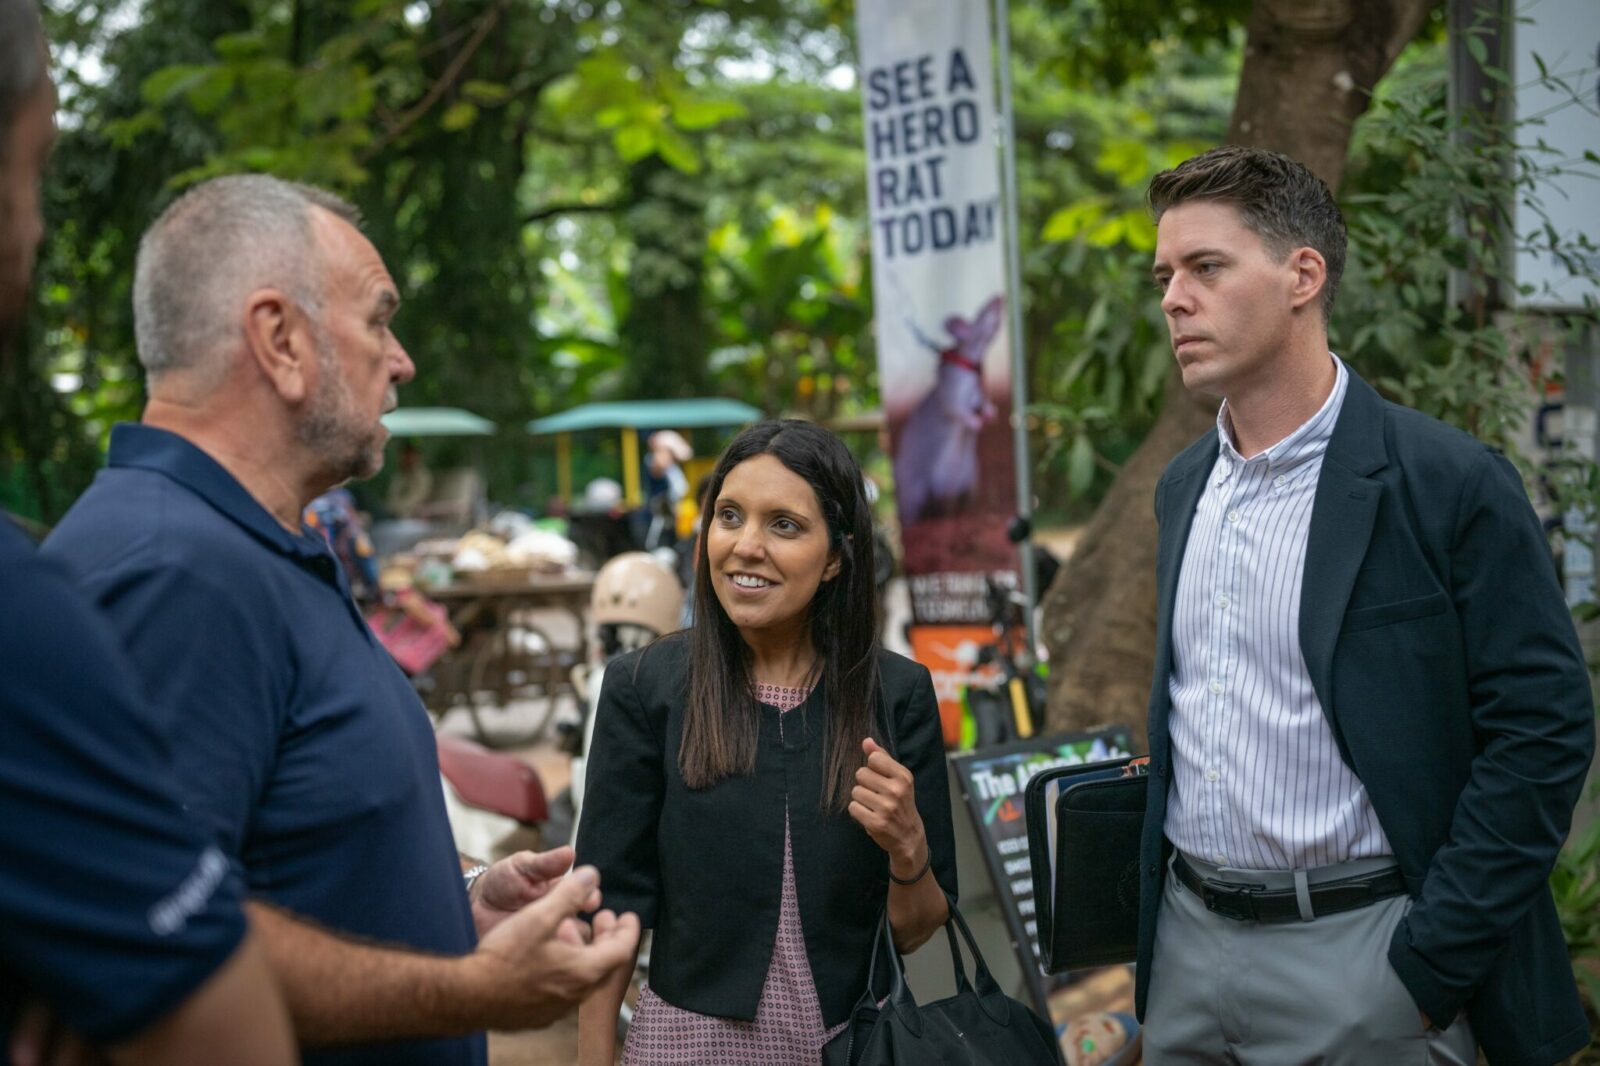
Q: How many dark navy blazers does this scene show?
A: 1